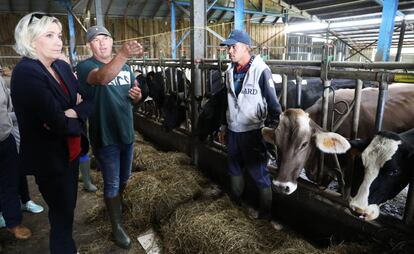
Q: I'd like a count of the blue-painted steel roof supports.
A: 4